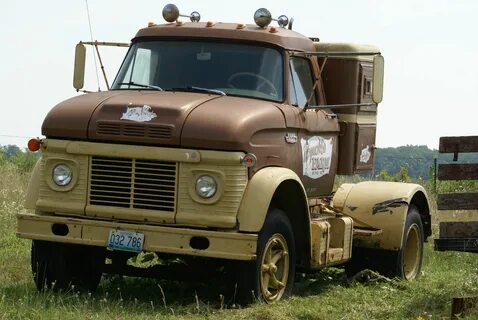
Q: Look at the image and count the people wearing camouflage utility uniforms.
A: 0